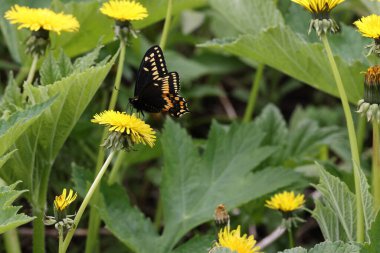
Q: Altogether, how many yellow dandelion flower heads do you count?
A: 8